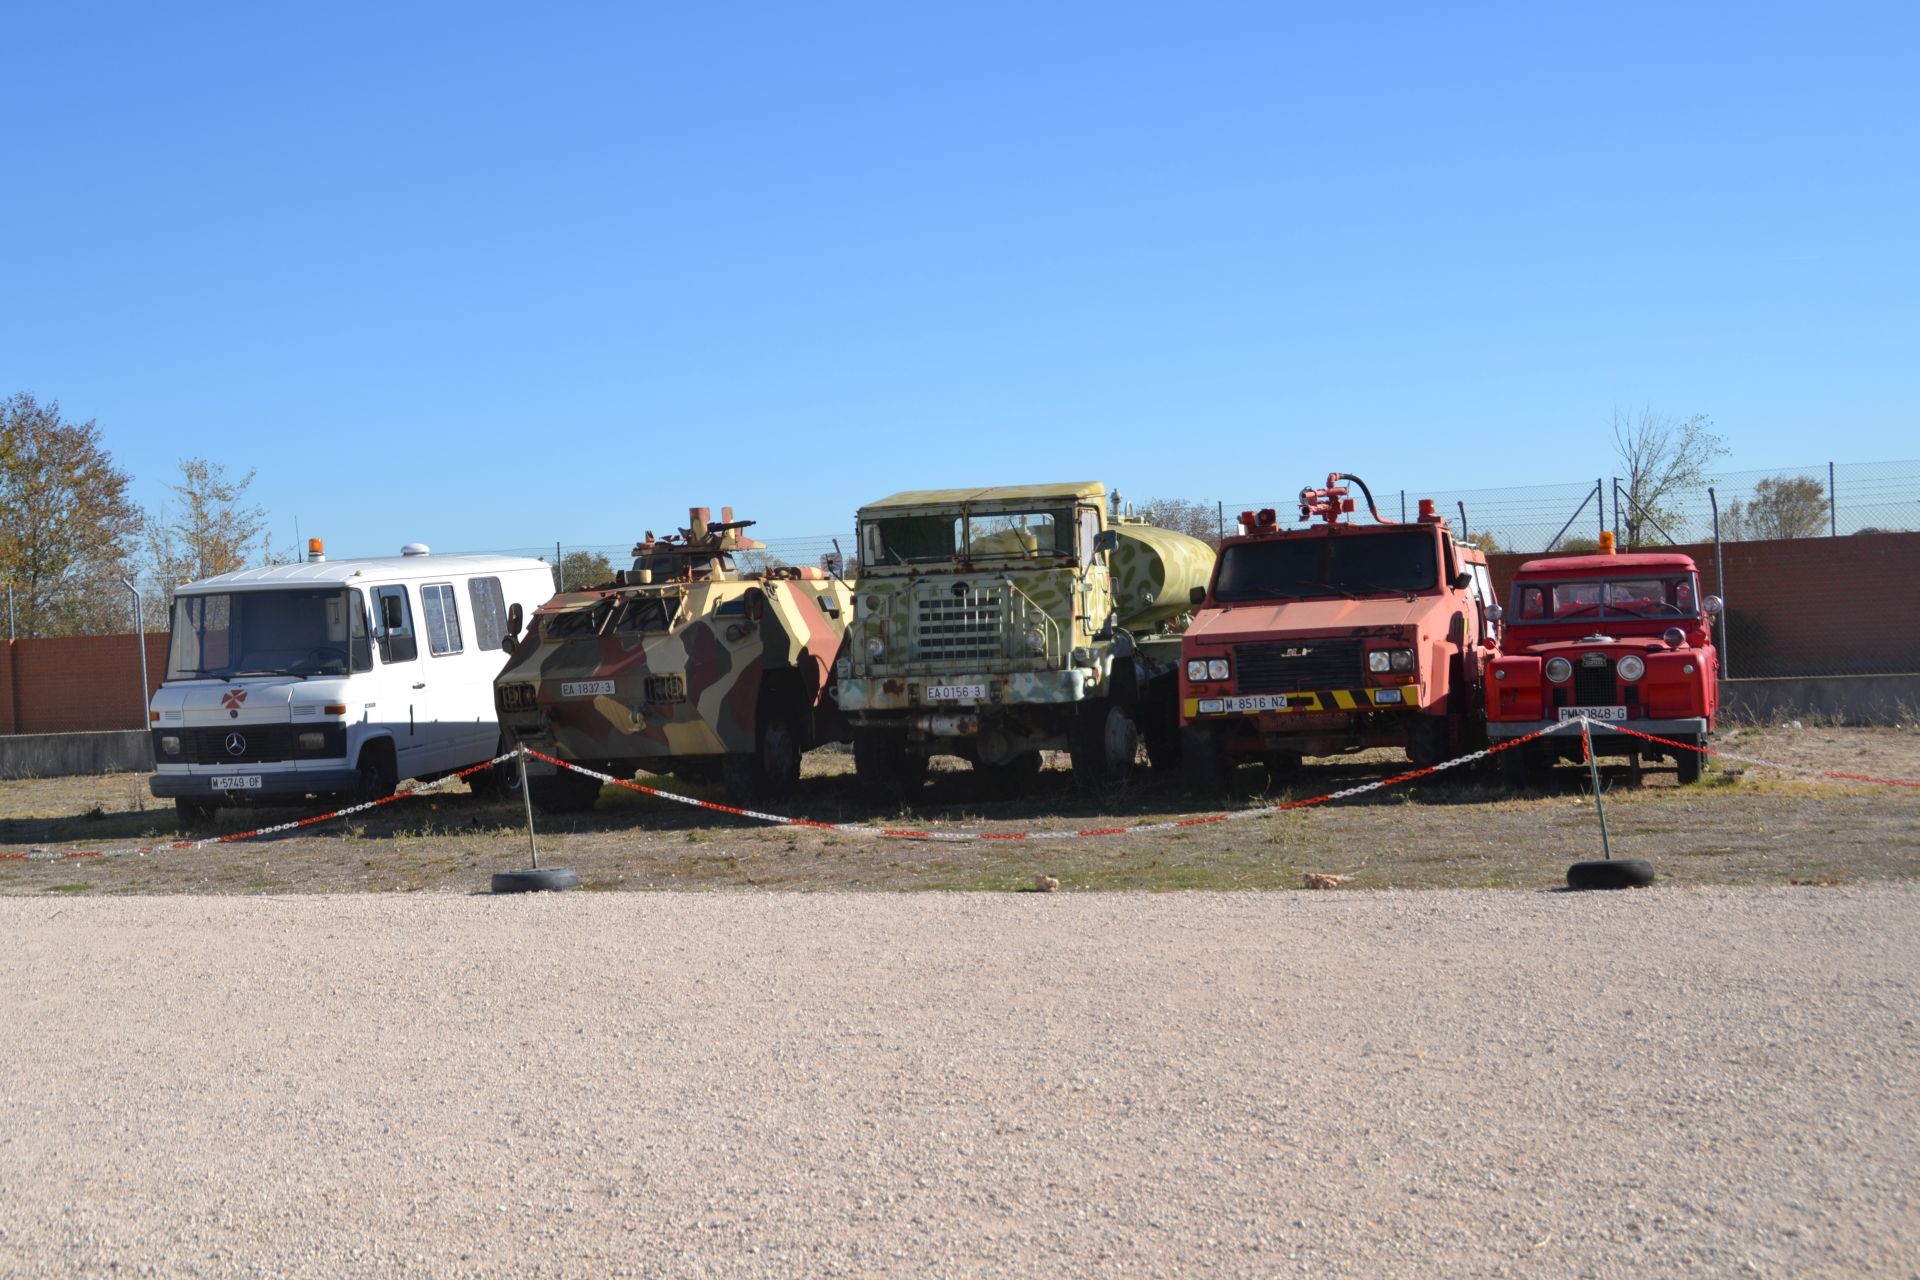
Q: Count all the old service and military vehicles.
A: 5